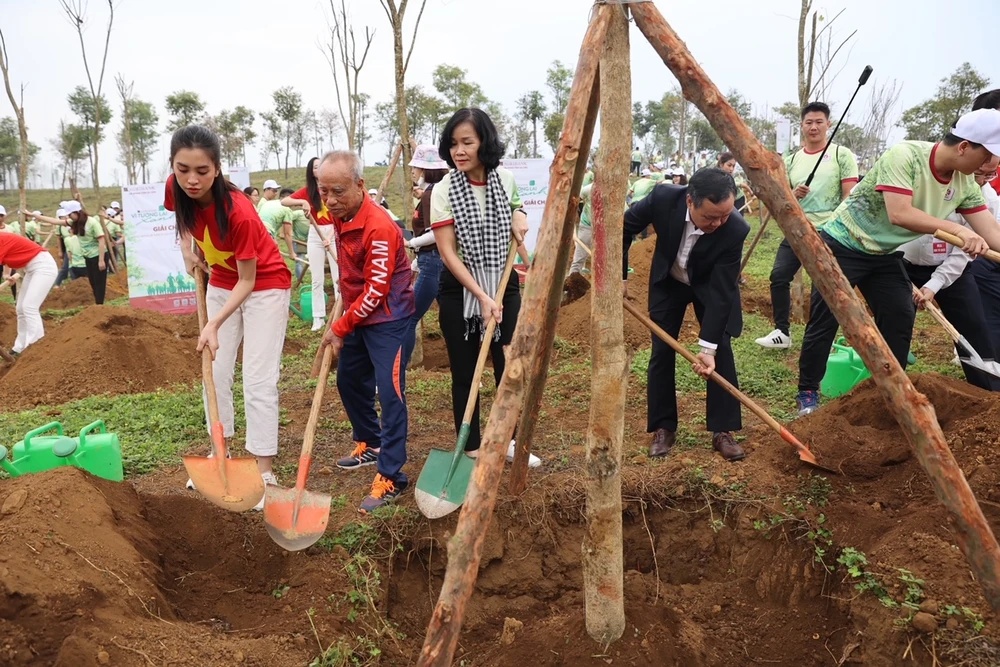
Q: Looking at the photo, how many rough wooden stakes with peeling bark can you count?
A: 3